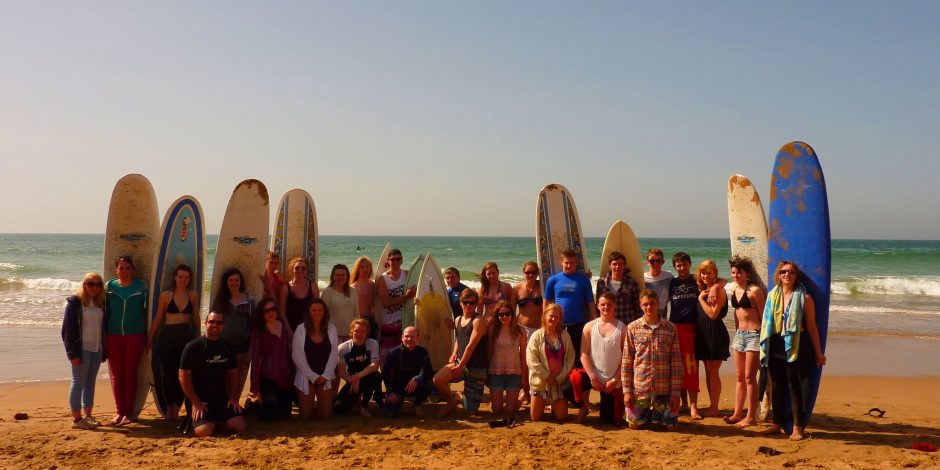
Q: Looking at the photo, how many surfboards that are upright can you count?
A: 11